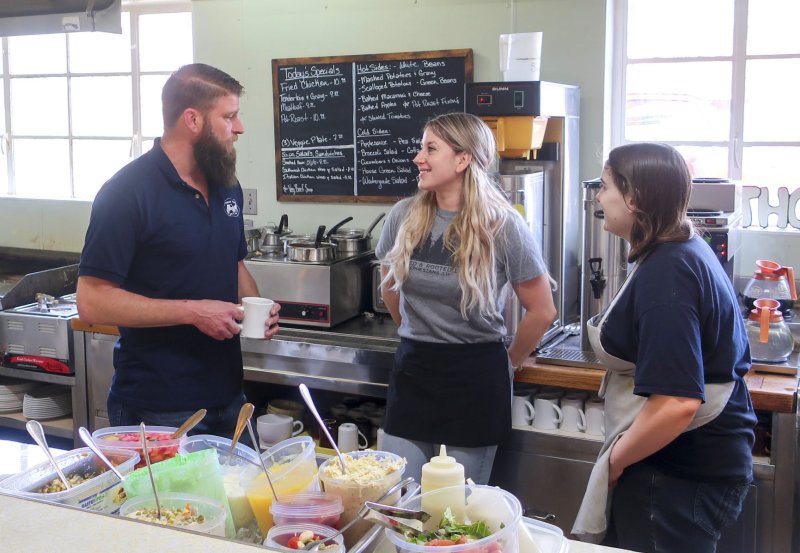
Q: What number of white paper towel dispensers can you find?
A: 0